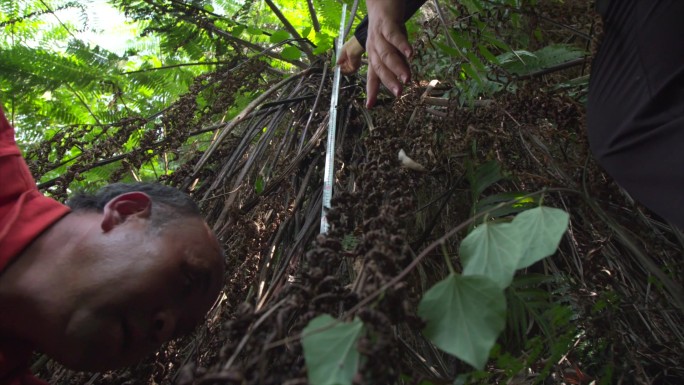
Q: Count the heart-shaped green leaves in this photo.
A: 4